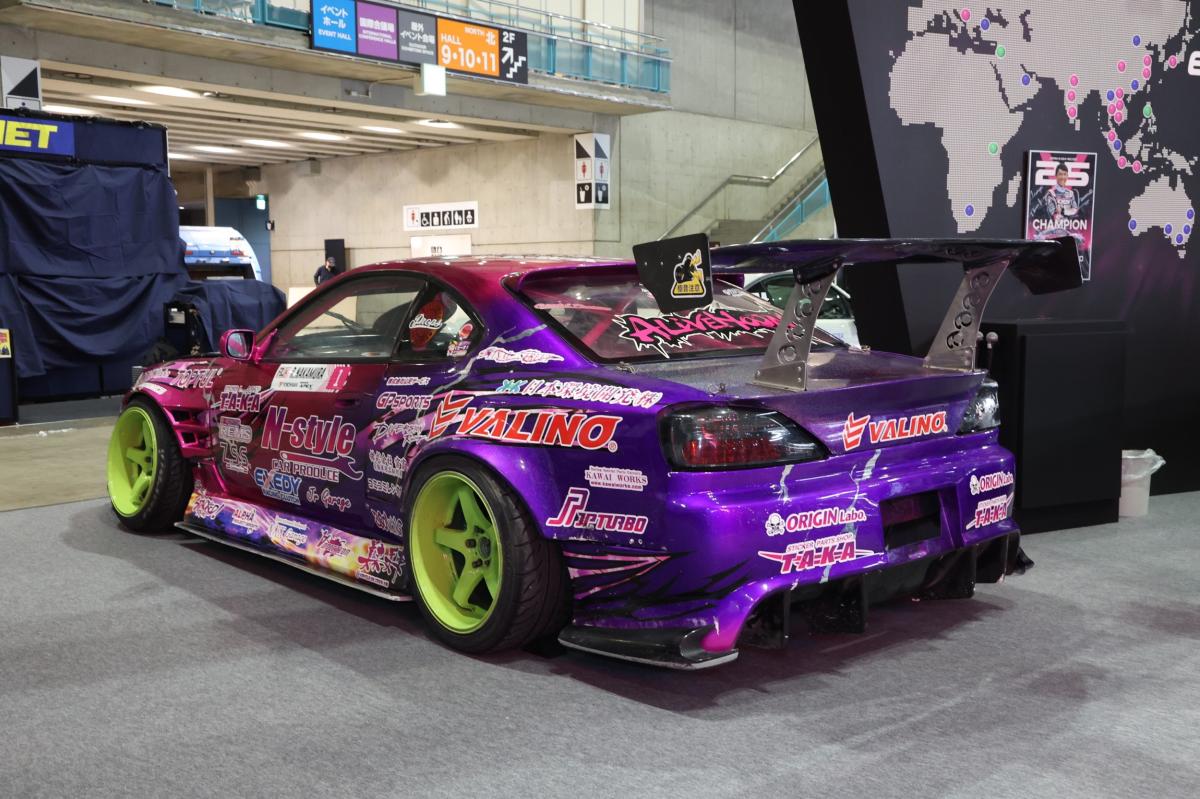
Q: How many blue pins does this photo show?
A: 12